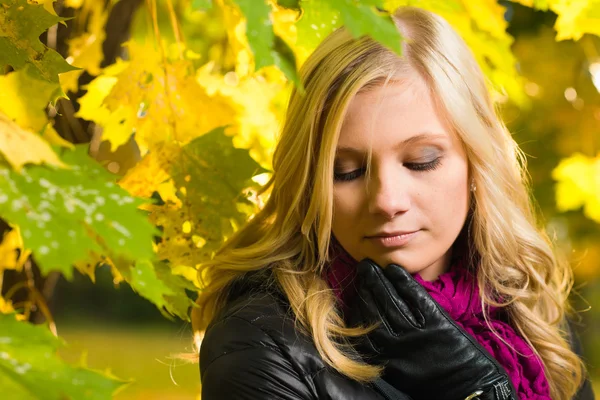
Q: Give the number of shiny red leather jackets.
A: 0